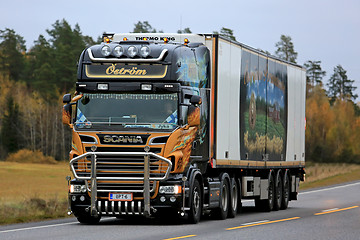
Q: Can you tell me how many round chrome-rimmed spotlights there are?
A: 4